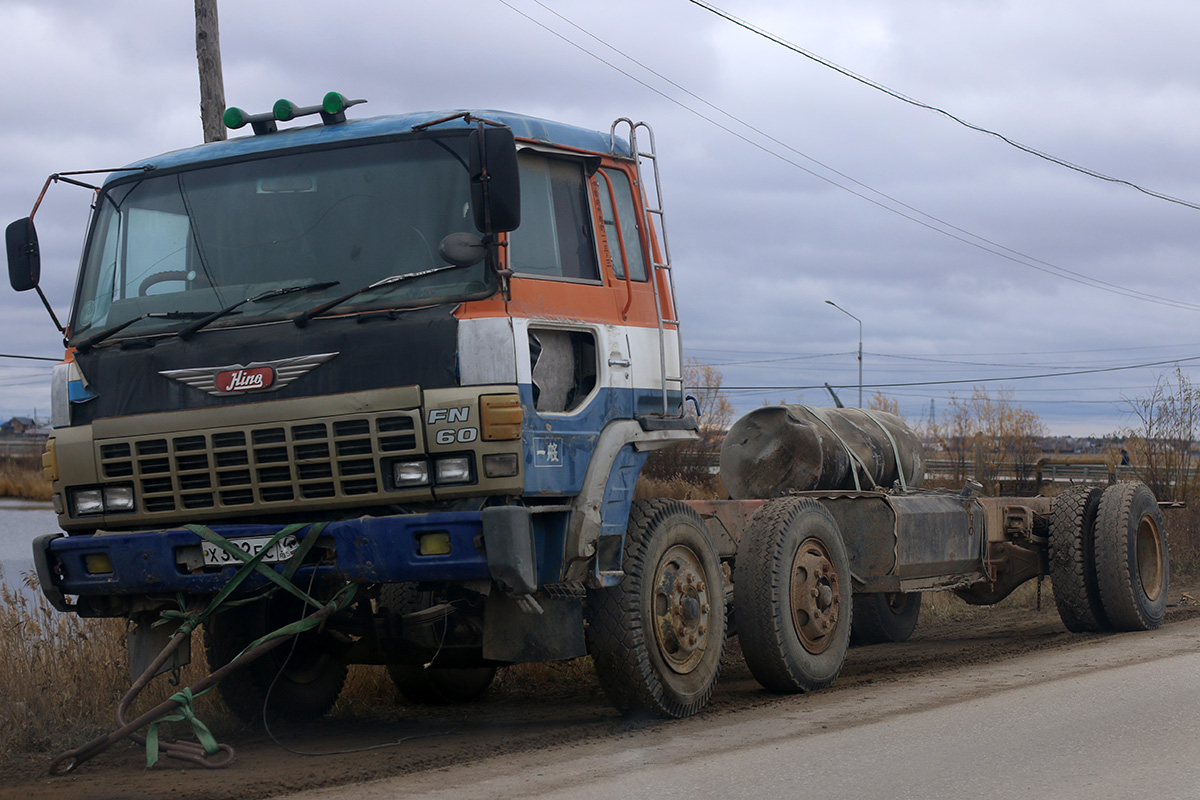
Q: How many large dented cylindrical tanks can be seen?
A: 1